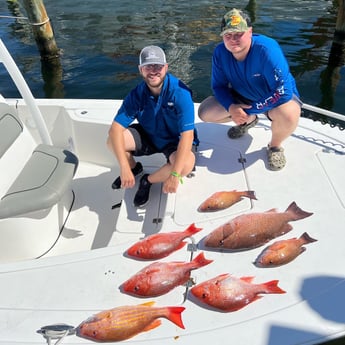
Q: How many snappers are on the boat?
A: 7